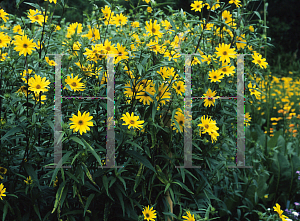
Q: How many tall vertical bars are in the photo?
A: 4